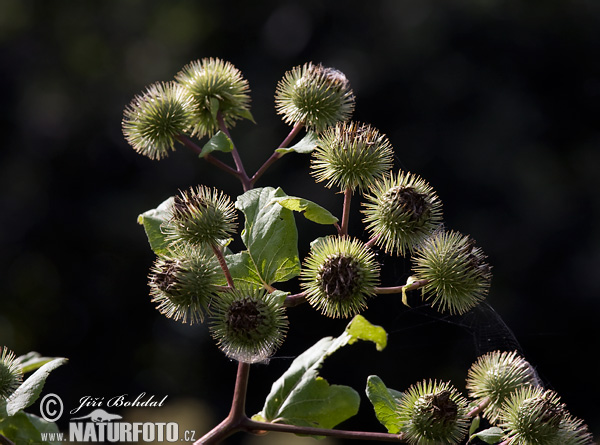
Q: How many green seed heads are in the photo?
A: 15